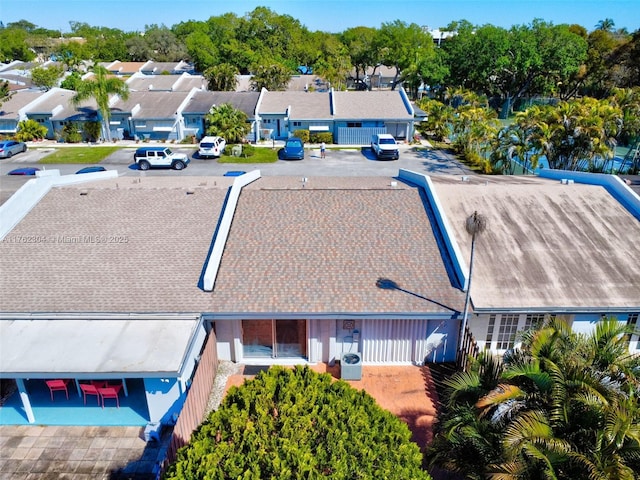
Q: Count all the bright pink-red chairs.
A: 3